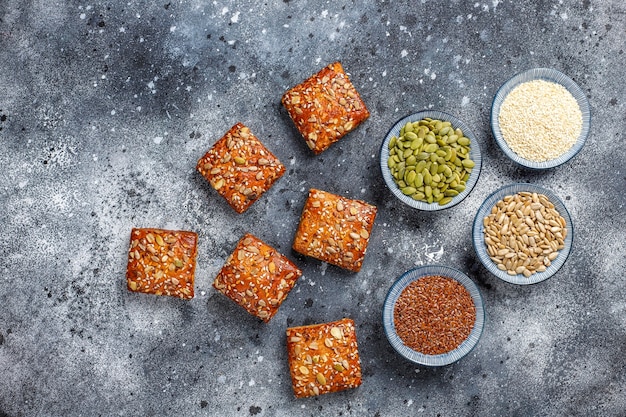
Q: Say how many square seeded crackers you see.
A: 6